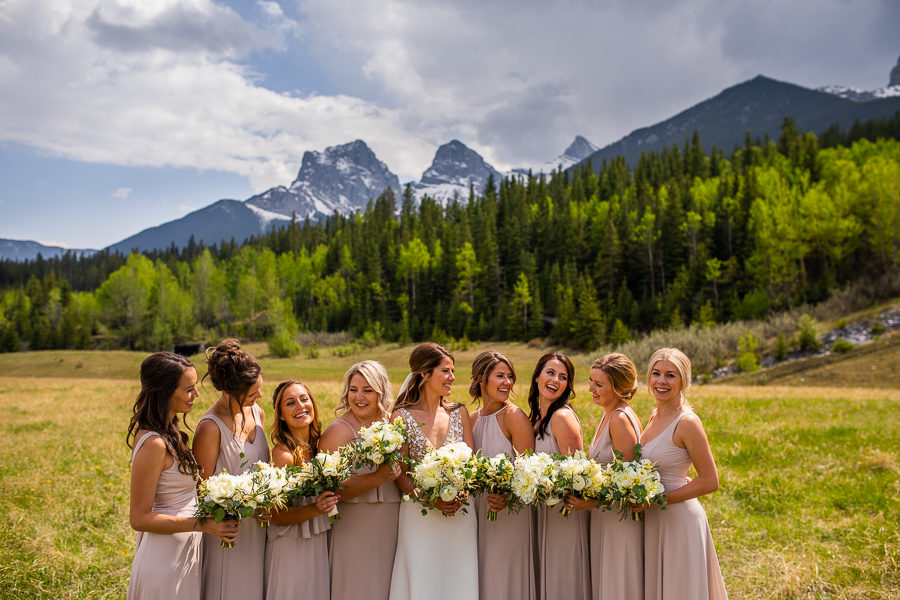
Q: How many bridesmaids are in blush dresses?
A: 8